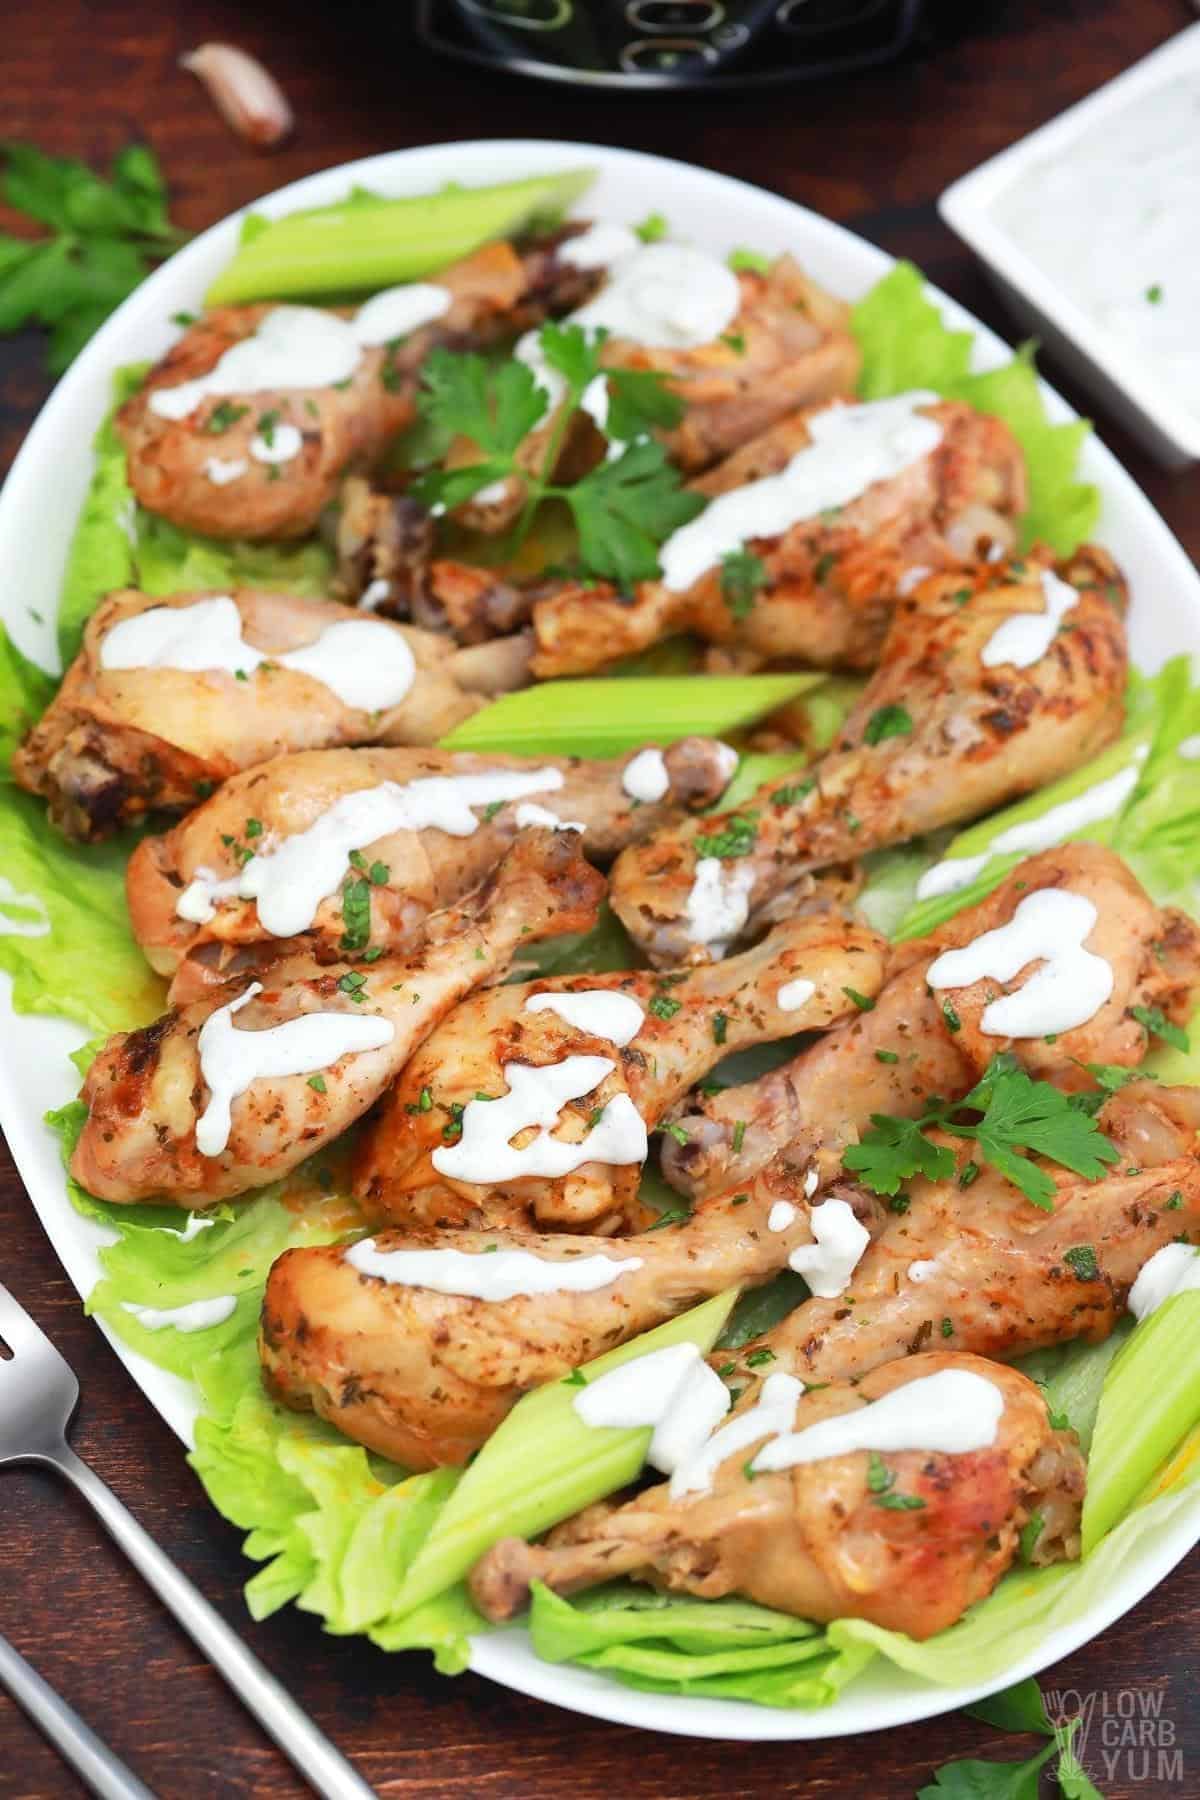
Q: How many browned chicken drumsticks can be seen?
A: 12